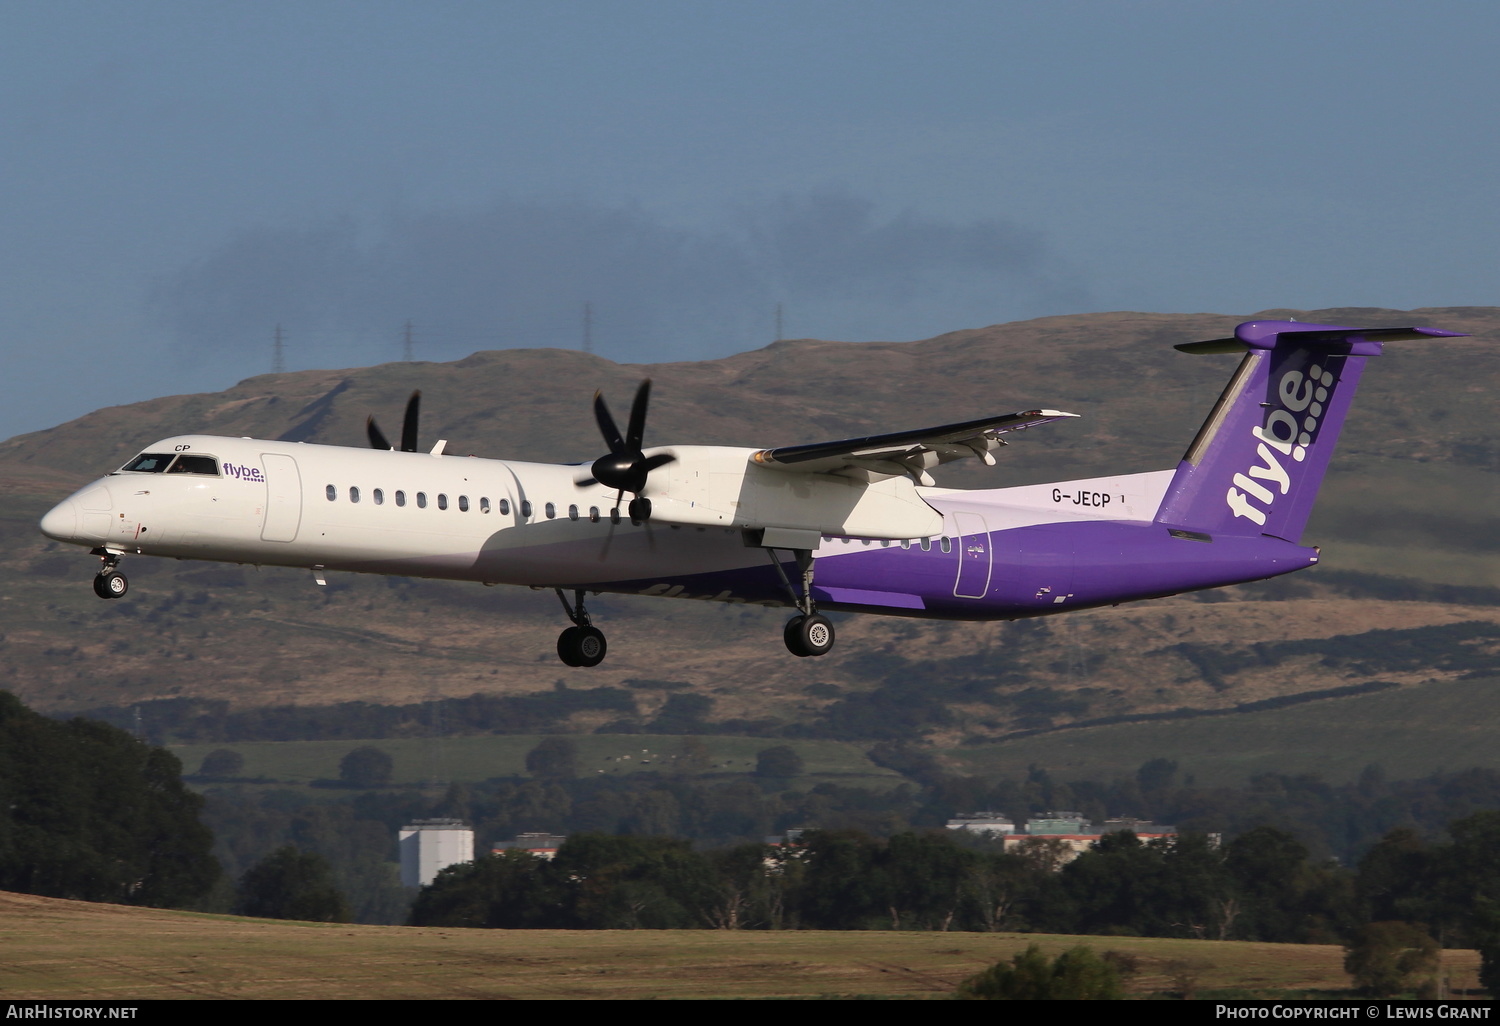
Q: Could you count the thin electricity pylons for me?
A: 4